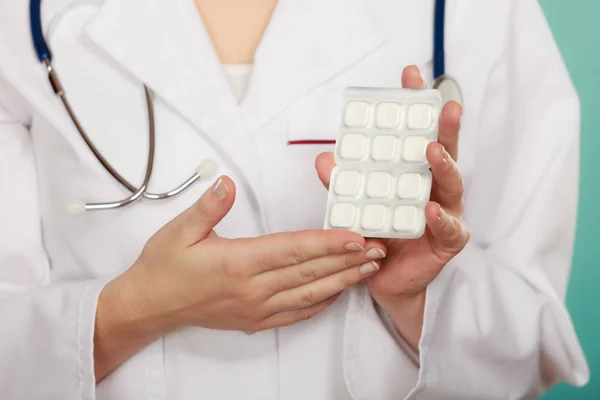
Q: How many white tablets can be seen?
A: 12